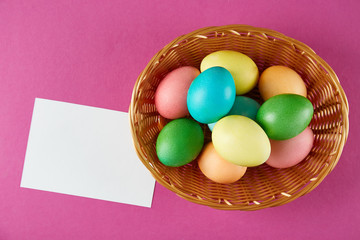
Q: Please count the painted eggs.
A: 10